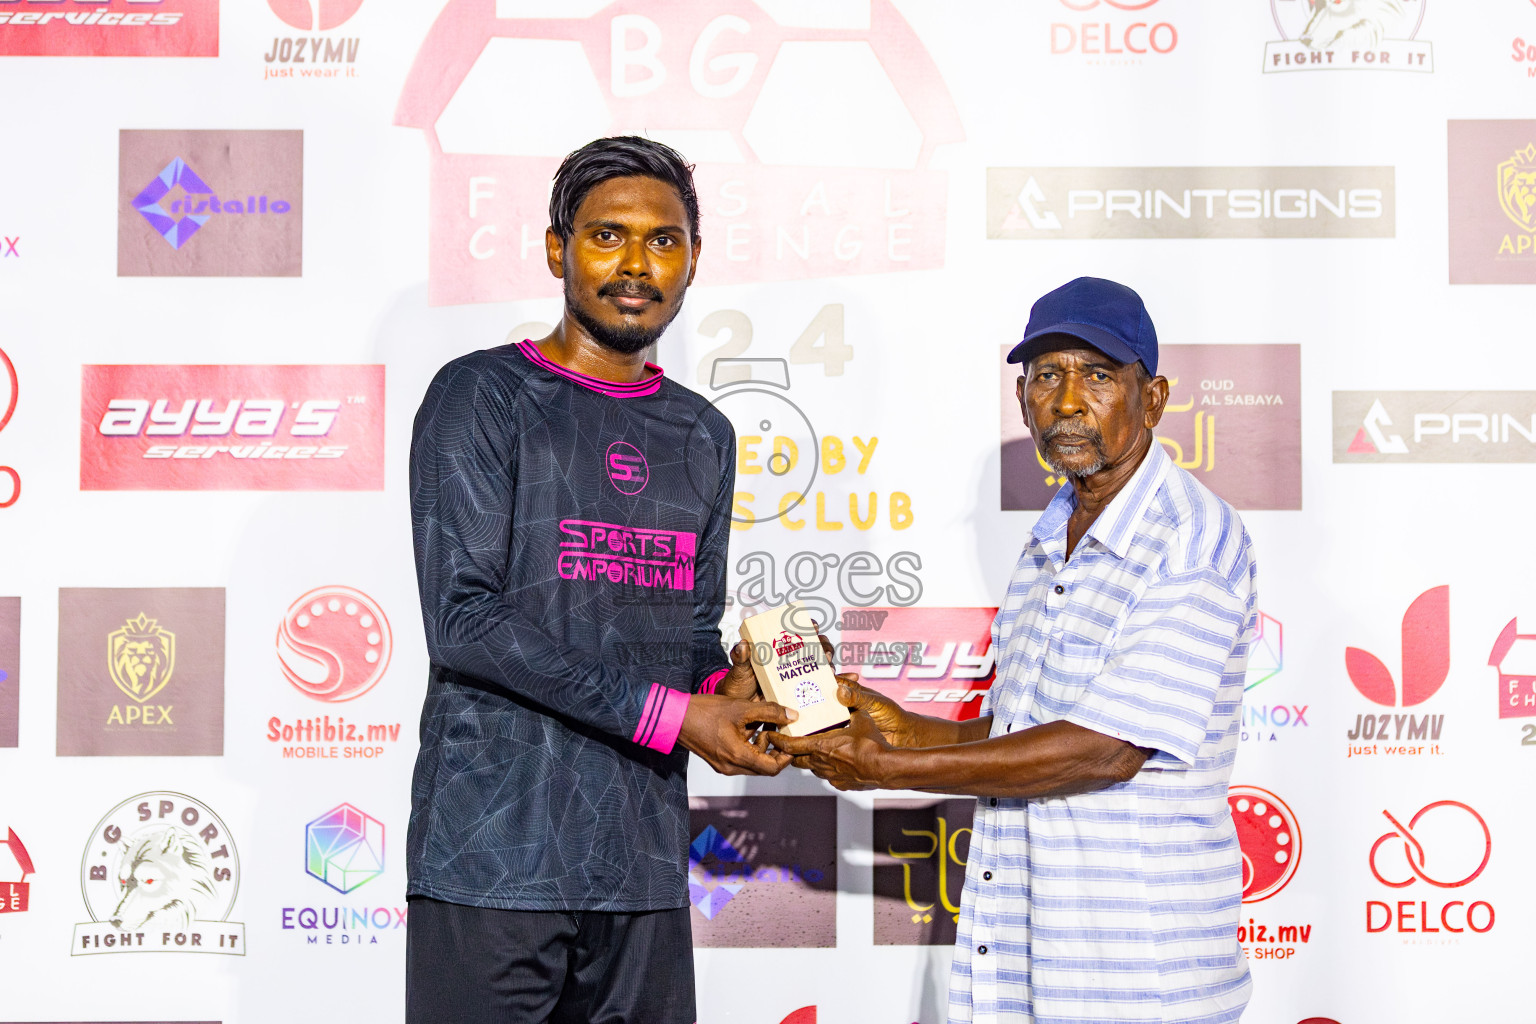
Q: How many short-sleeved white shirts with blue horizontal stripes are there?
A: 1